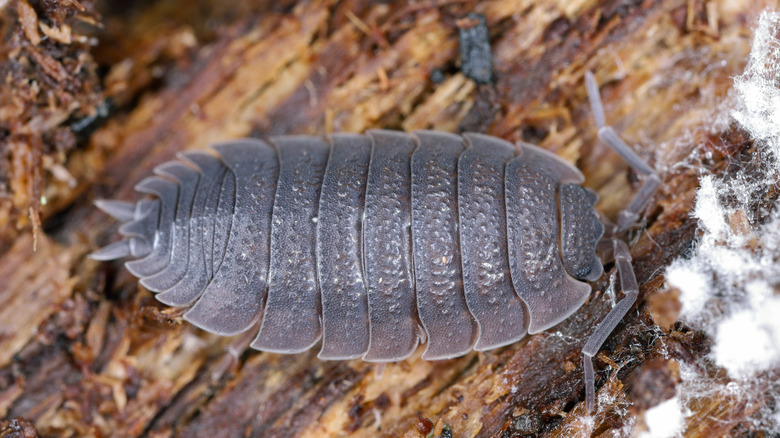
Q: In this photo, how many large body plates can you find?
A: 7